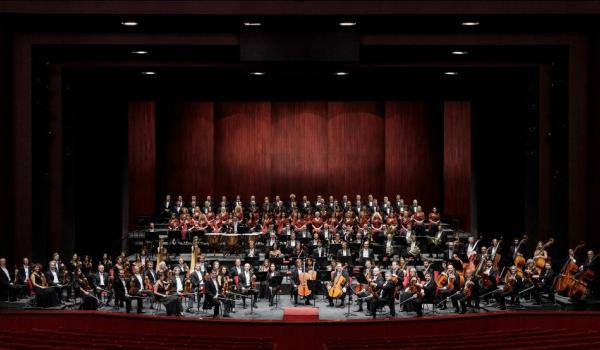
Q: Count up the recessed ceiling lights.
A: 10